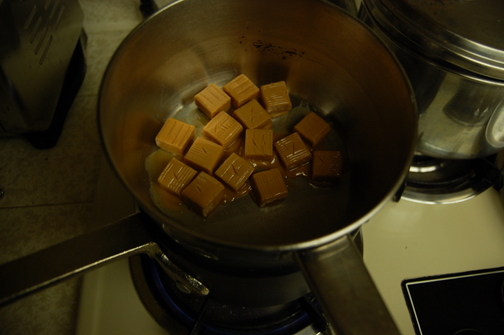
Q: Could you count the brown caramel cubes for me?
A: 15